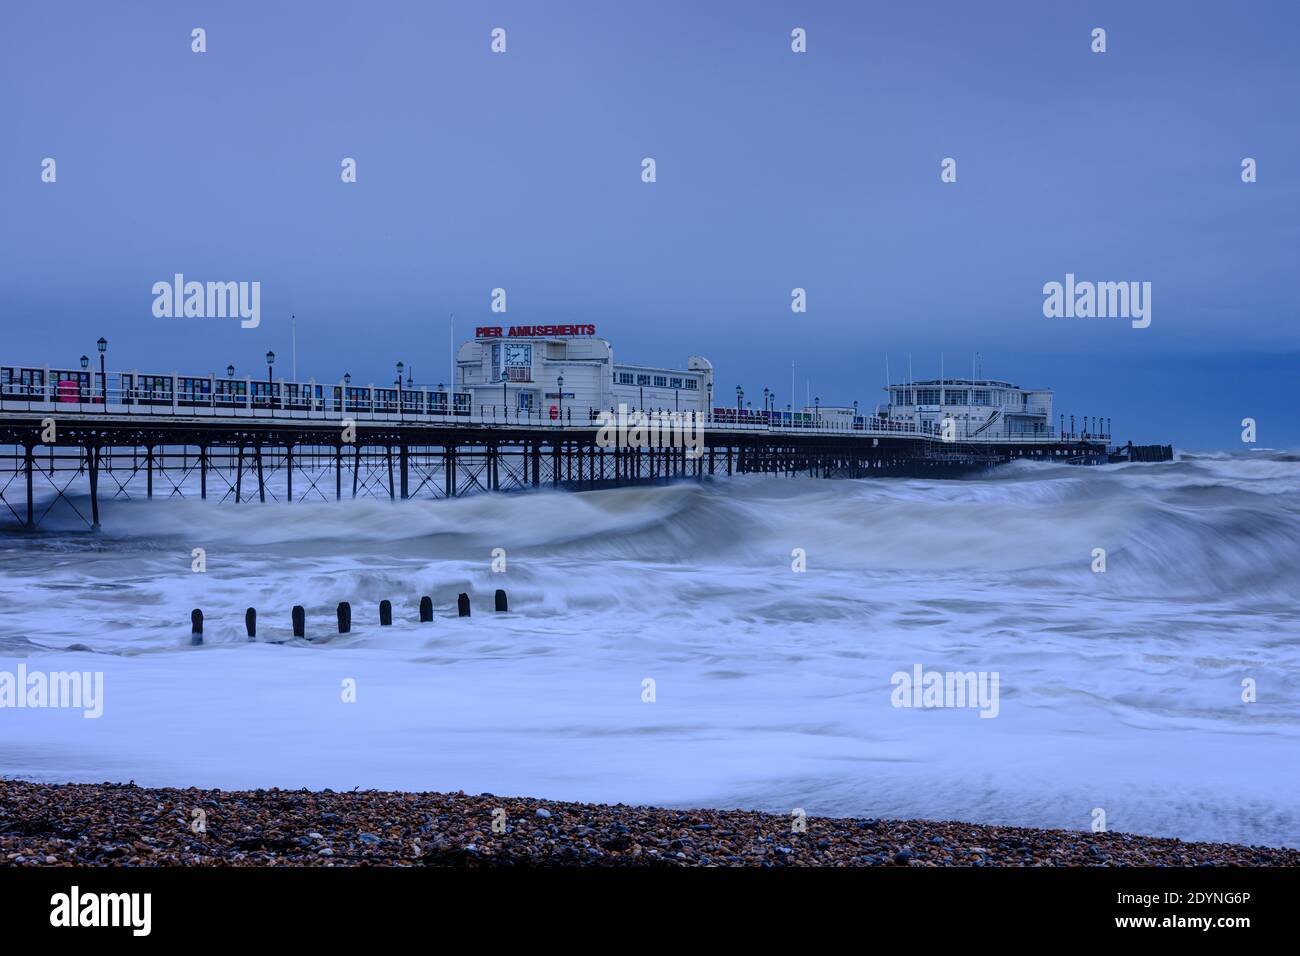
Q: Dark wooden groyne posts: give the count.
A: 8